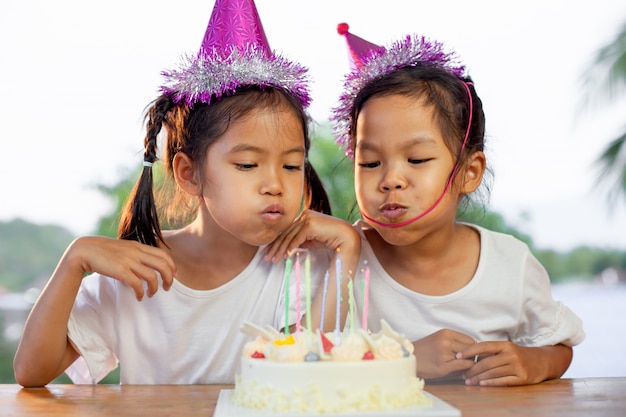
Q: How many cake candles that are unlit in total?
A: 3